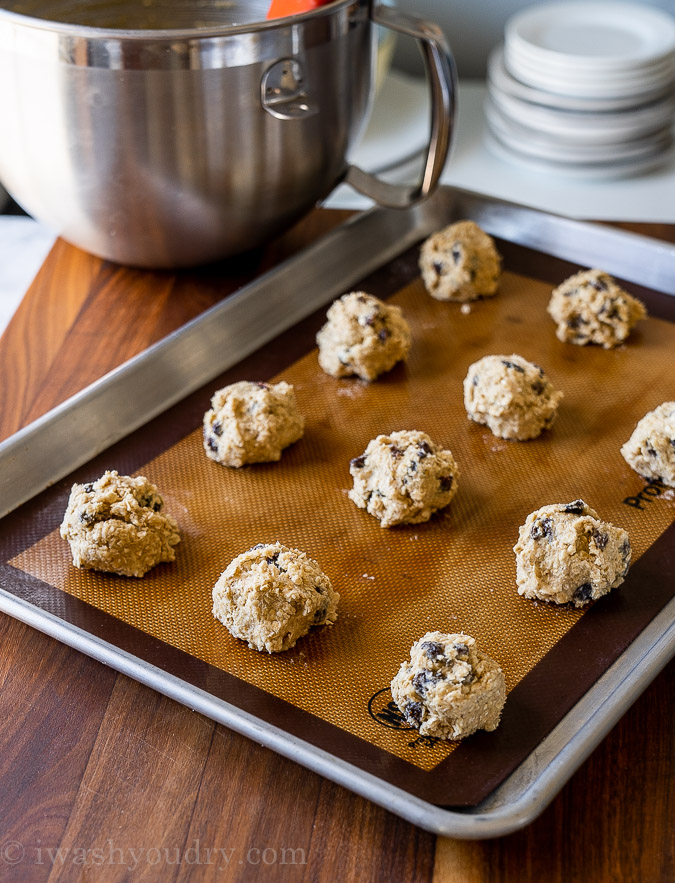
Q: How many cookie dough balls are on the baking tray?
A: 11